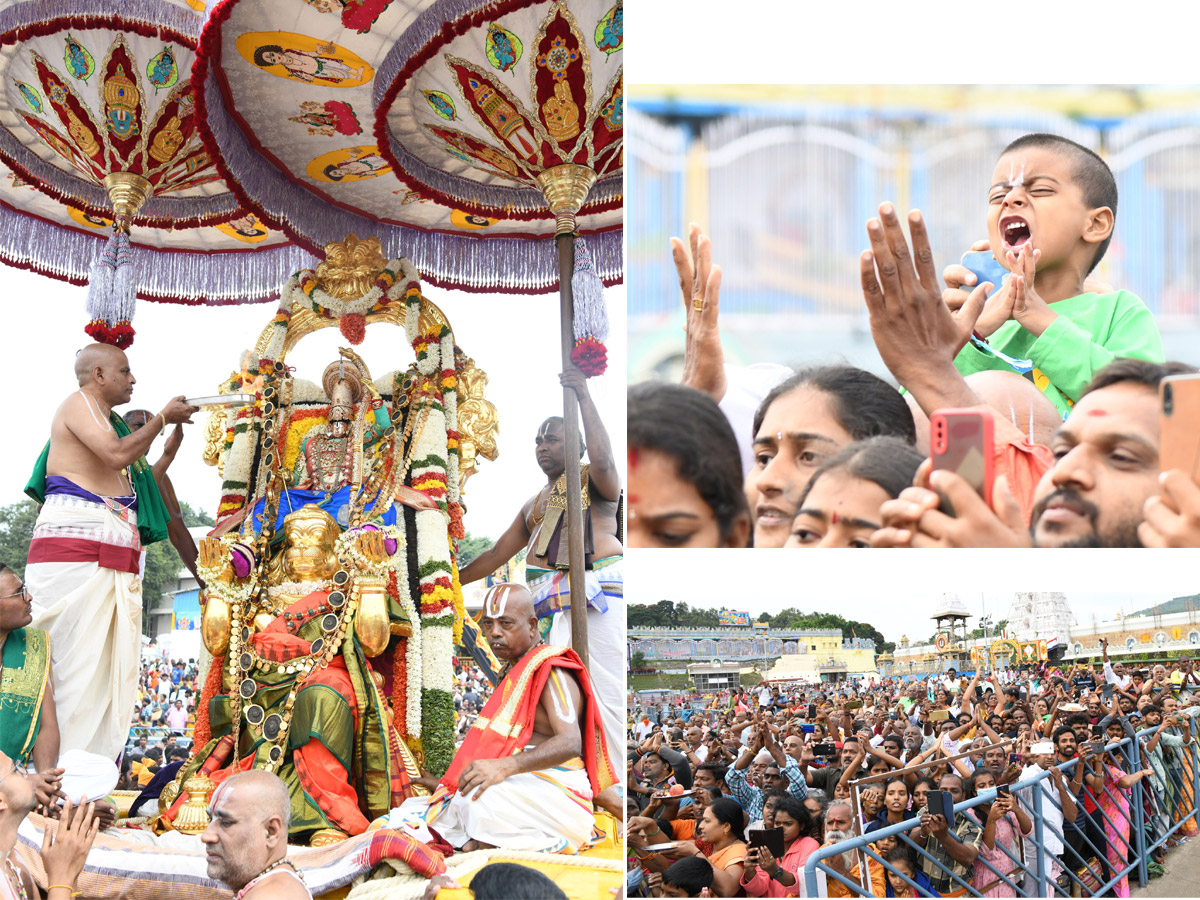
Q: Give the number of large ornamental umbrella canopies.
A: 2